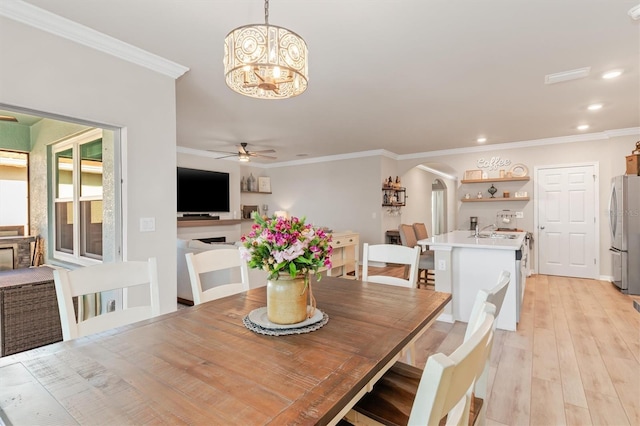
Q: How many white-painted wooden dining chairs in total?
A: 5